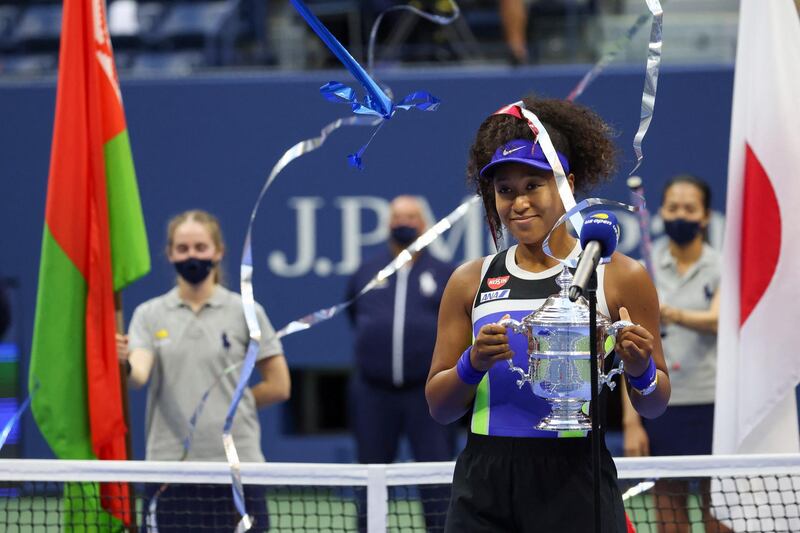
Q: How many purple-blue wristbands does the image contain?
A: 2